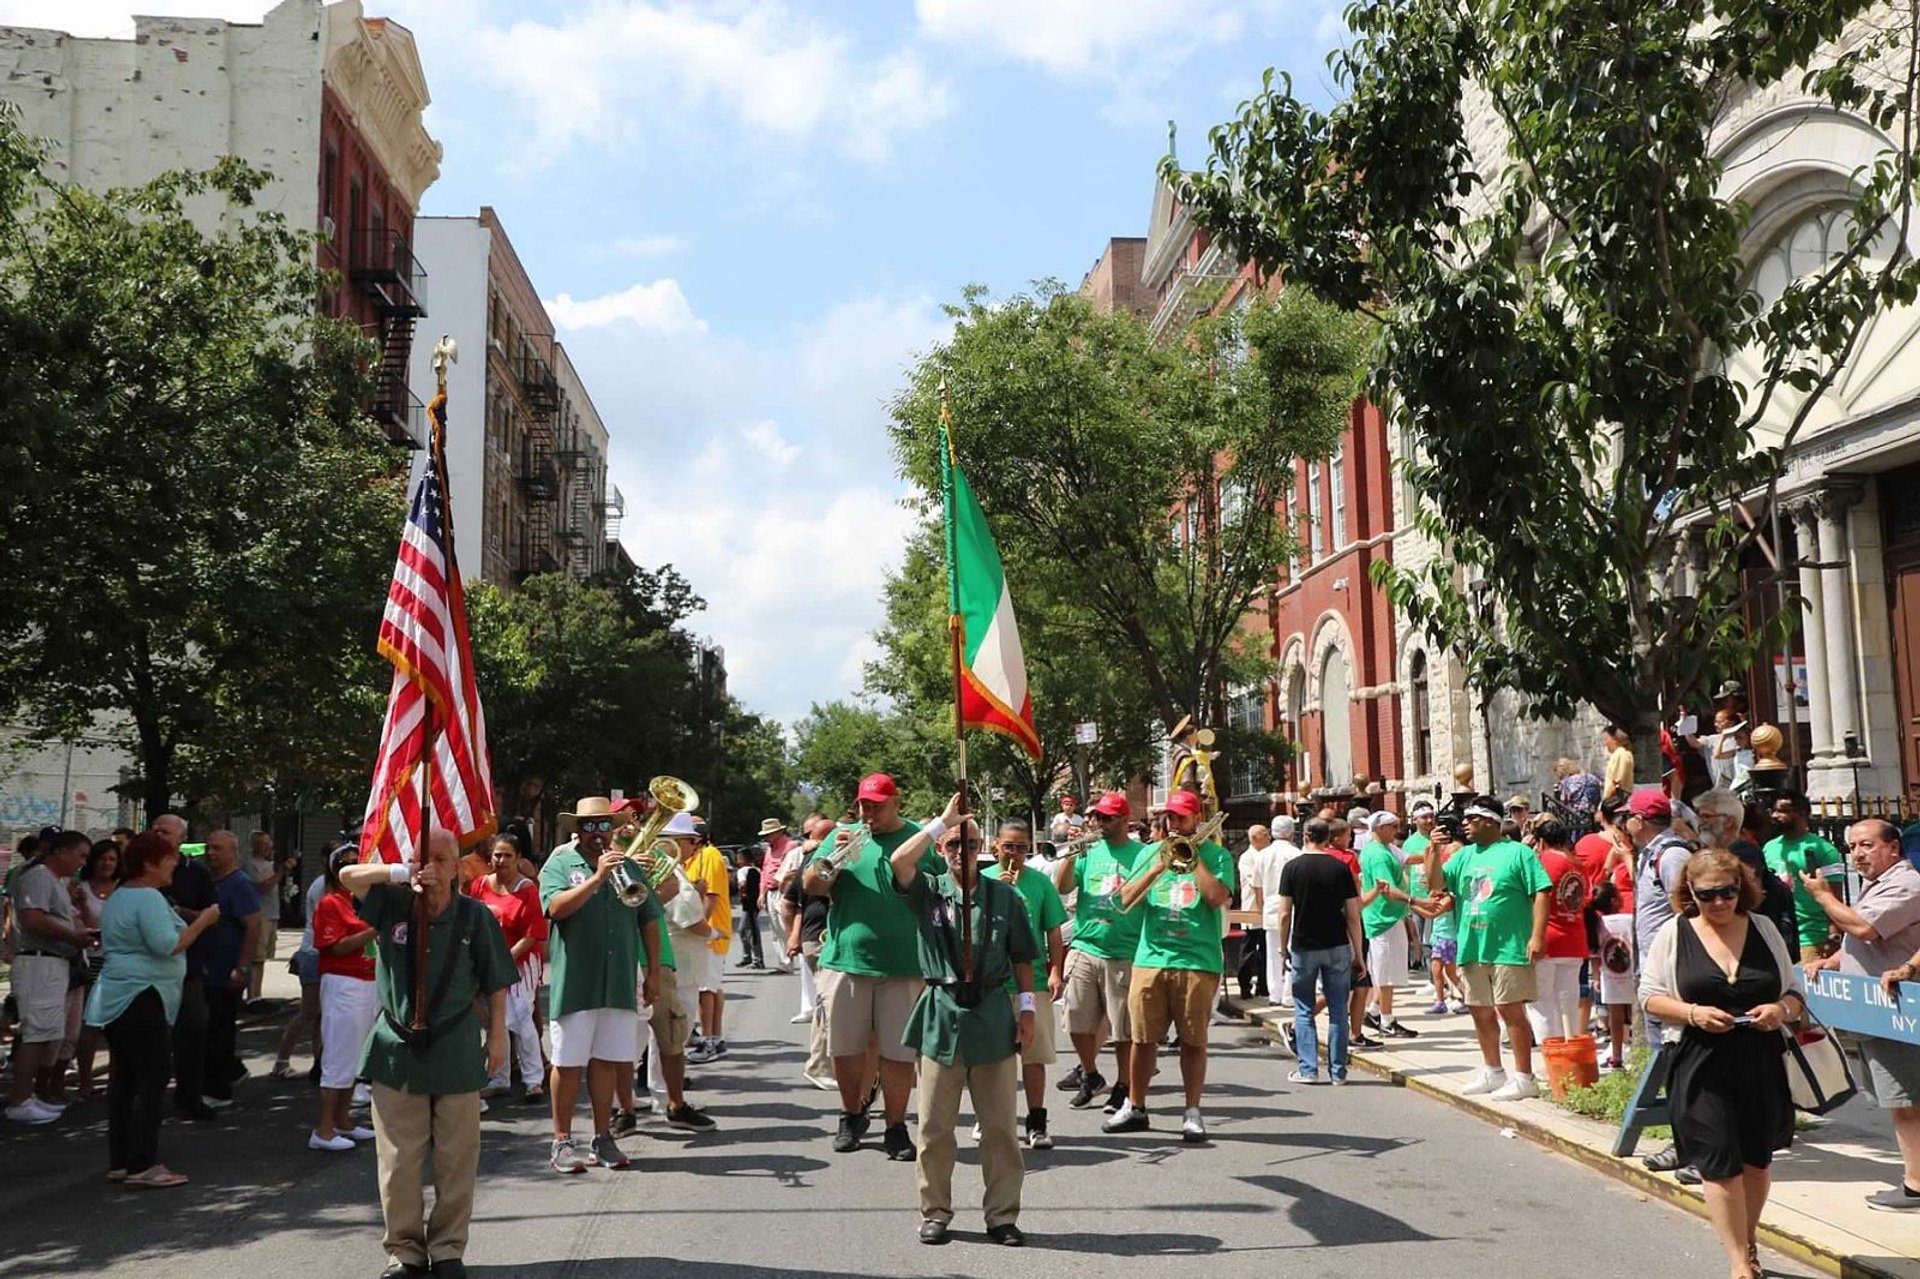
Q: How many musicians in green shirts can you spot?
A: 6